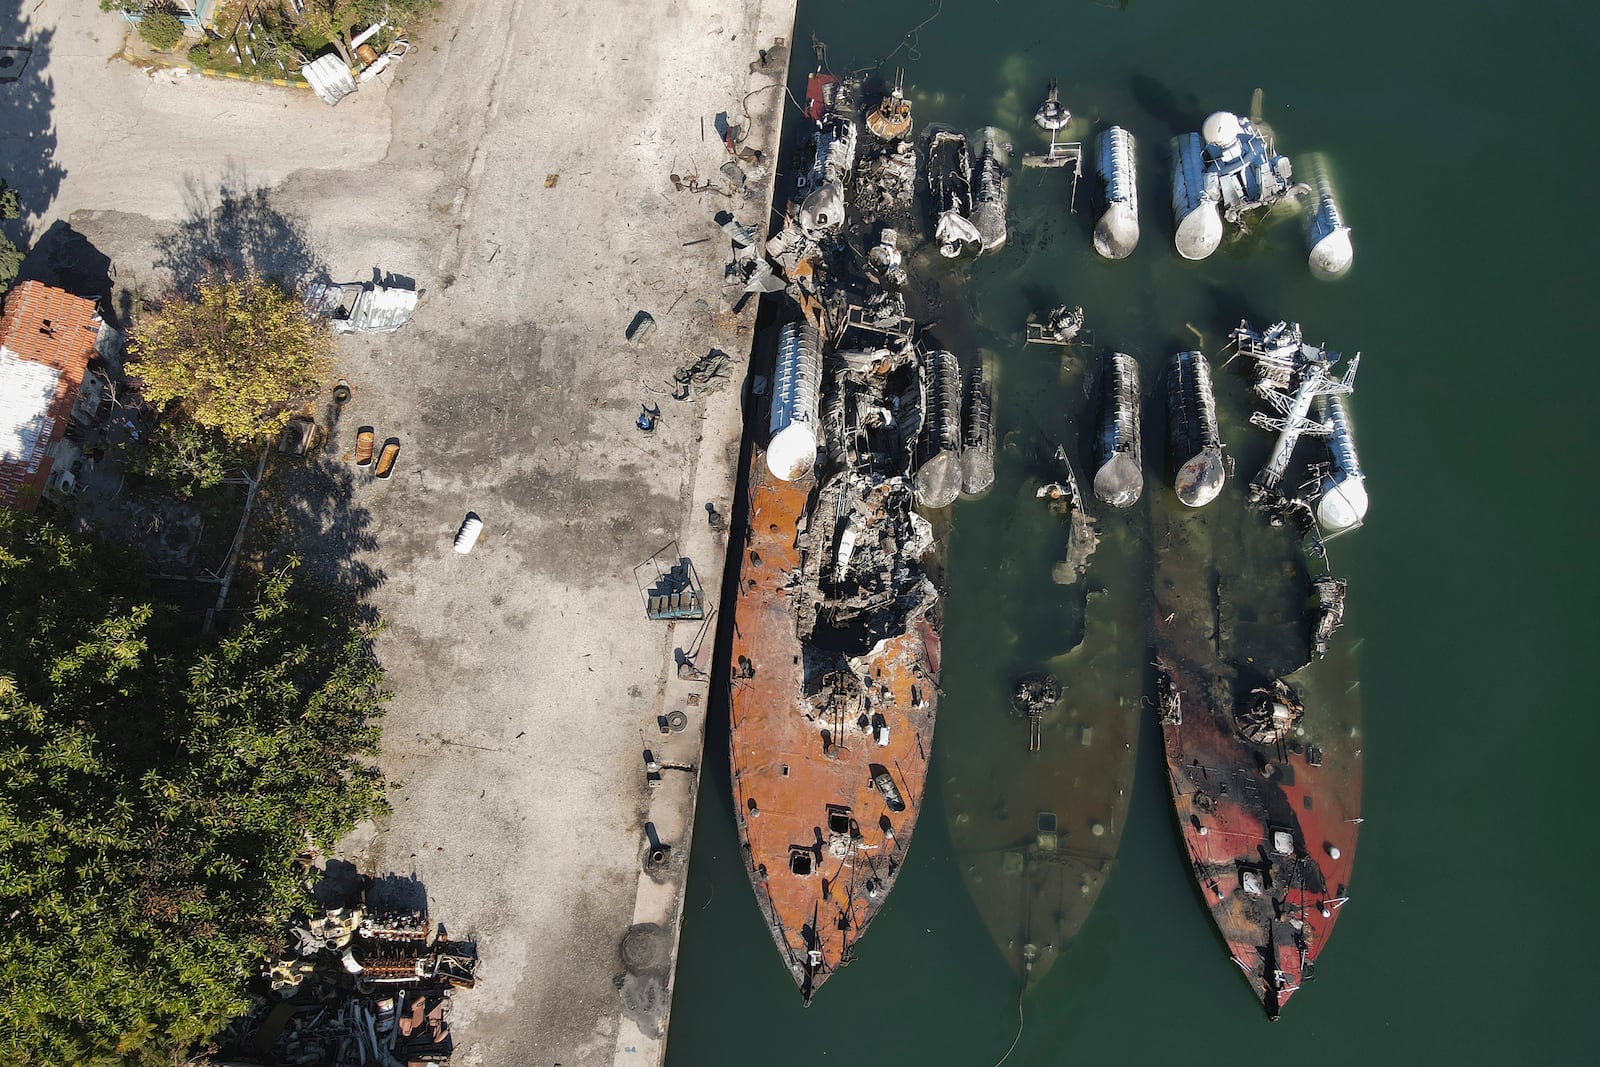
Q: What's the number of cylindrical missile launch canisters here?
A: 12